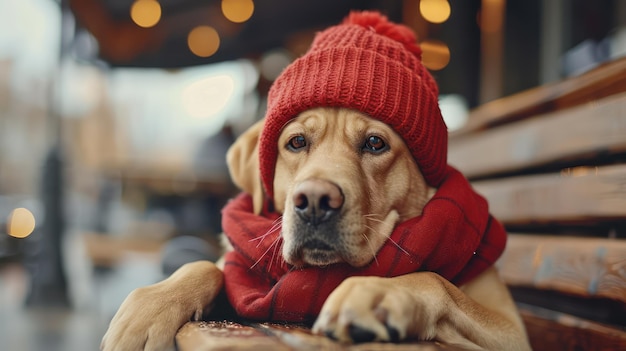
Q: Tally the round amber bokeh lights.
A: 6